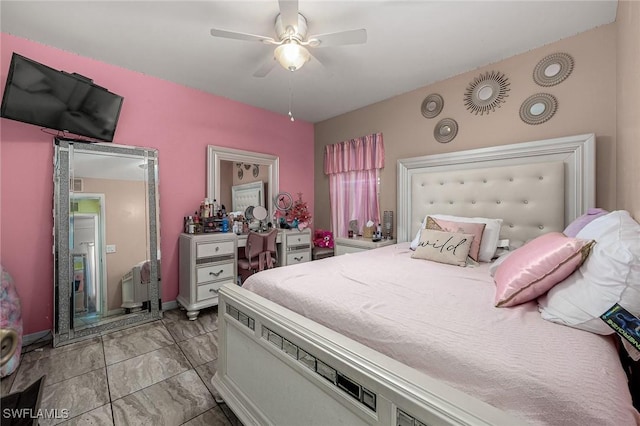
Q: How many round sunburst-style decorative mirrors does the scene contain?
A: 5